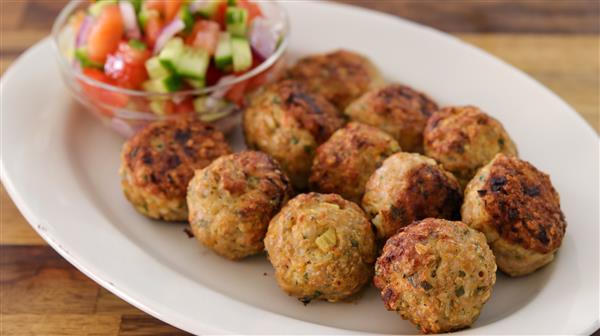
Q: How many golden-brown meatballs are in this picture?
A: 11